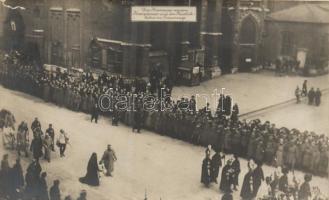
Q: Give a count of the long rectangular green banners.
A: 0